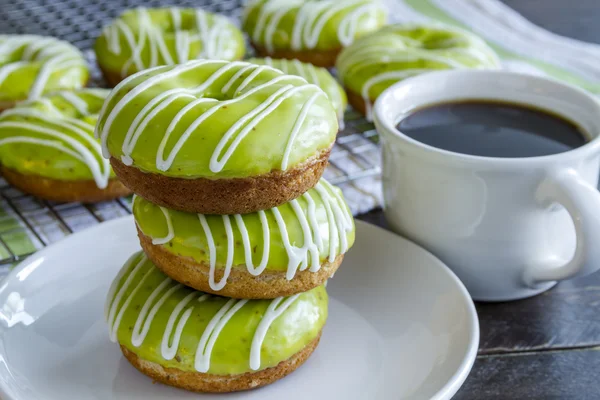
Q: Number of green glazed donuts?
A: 9